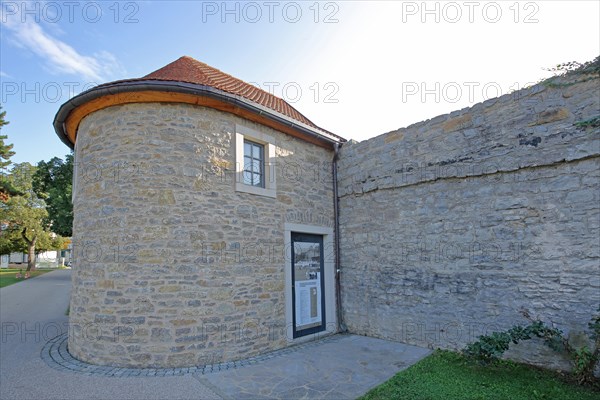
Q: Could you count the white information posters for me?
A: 1